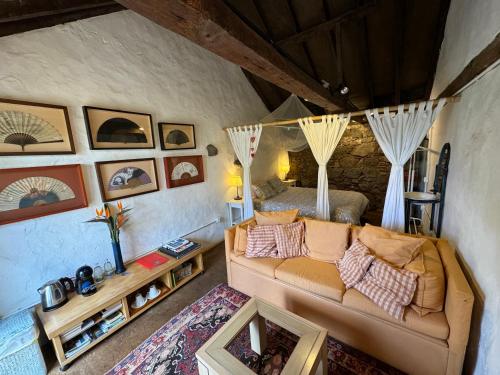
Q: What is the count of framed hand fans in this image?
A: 6